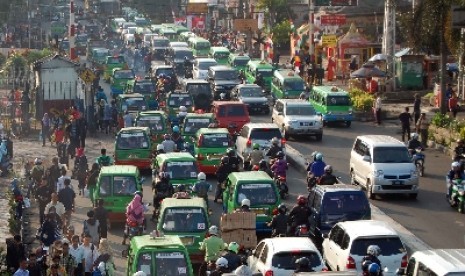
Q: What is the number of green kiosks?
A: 1